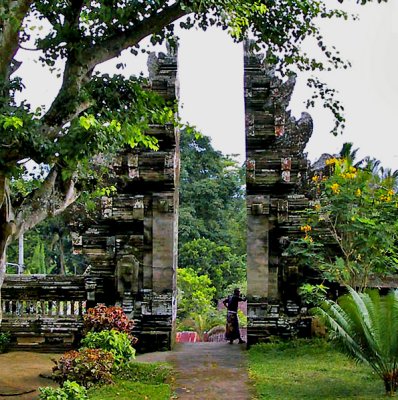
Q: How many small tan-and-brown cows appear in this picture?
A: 0